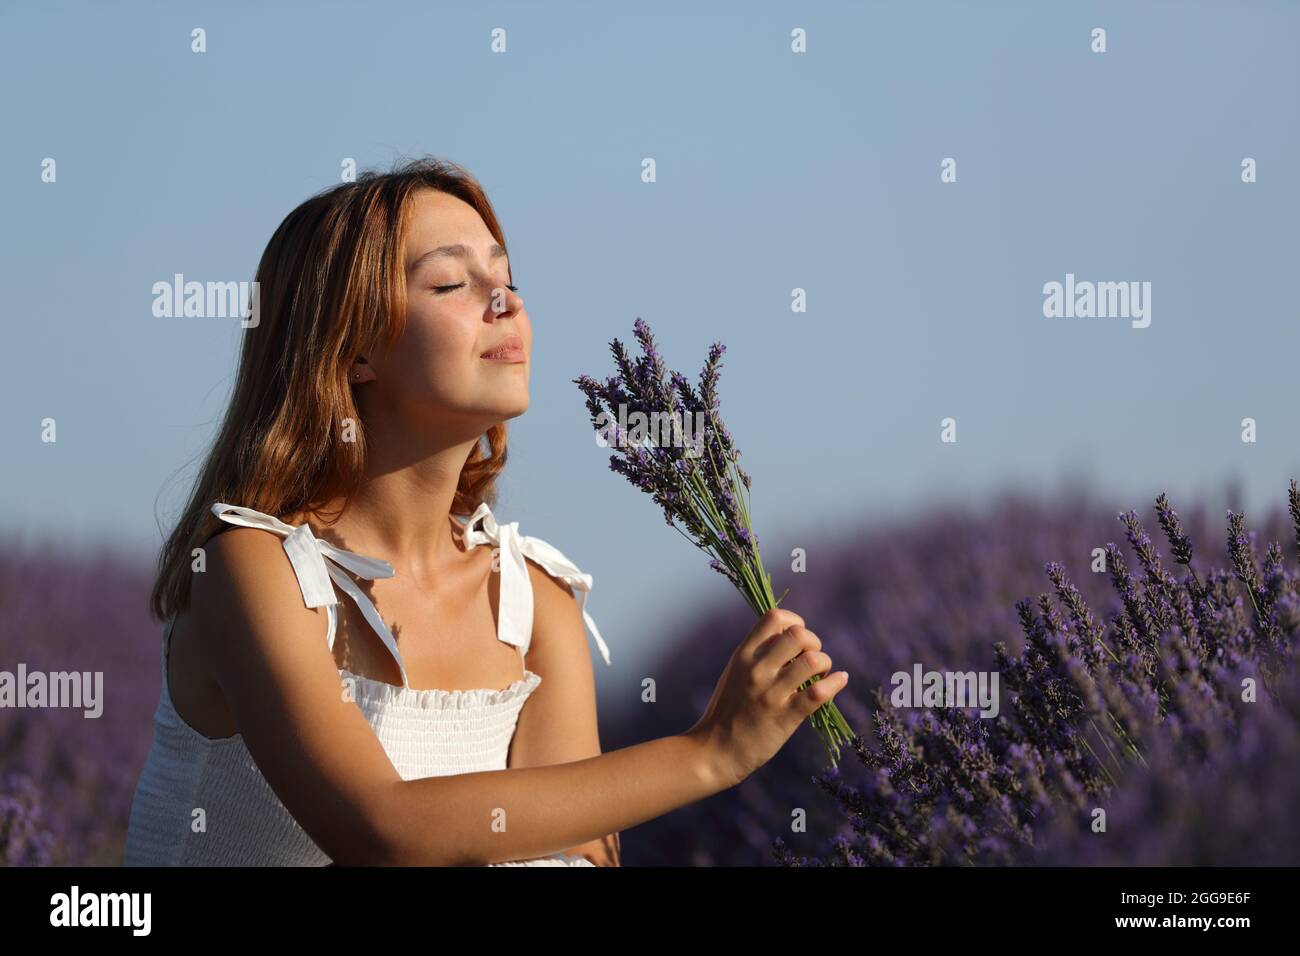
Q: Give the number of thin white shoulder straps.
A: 2